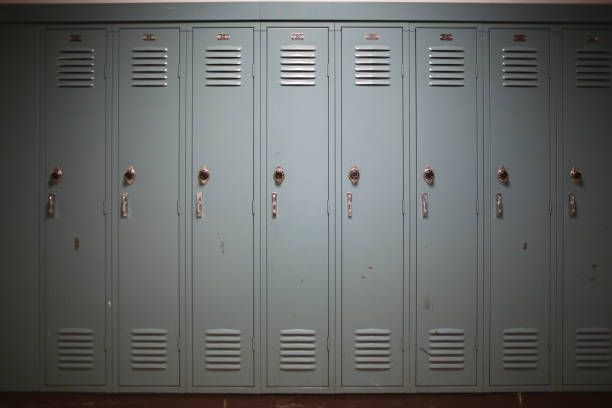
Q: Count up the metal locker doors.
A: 8